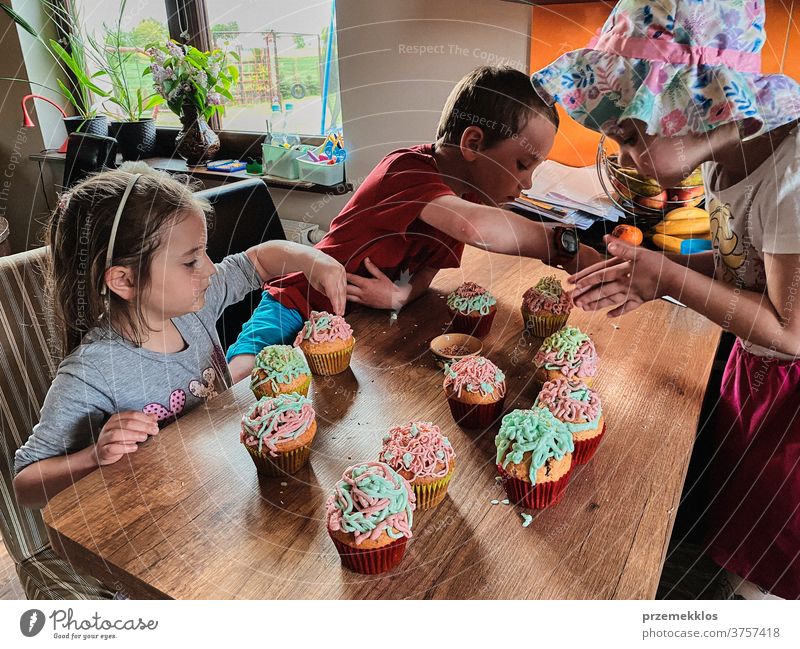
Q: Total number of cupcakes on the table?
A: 11